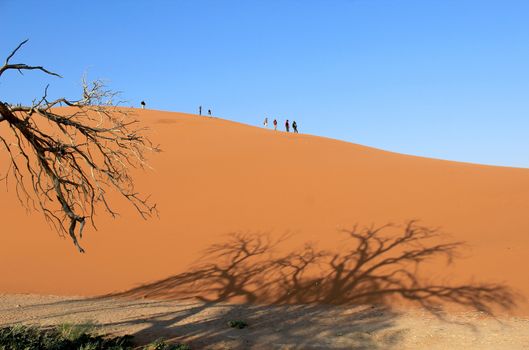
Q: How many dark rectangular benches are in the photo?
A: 0